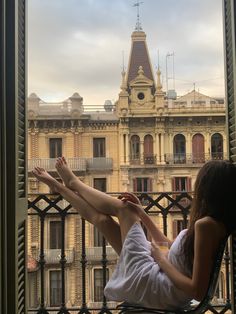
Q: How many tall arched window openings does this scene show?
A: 5